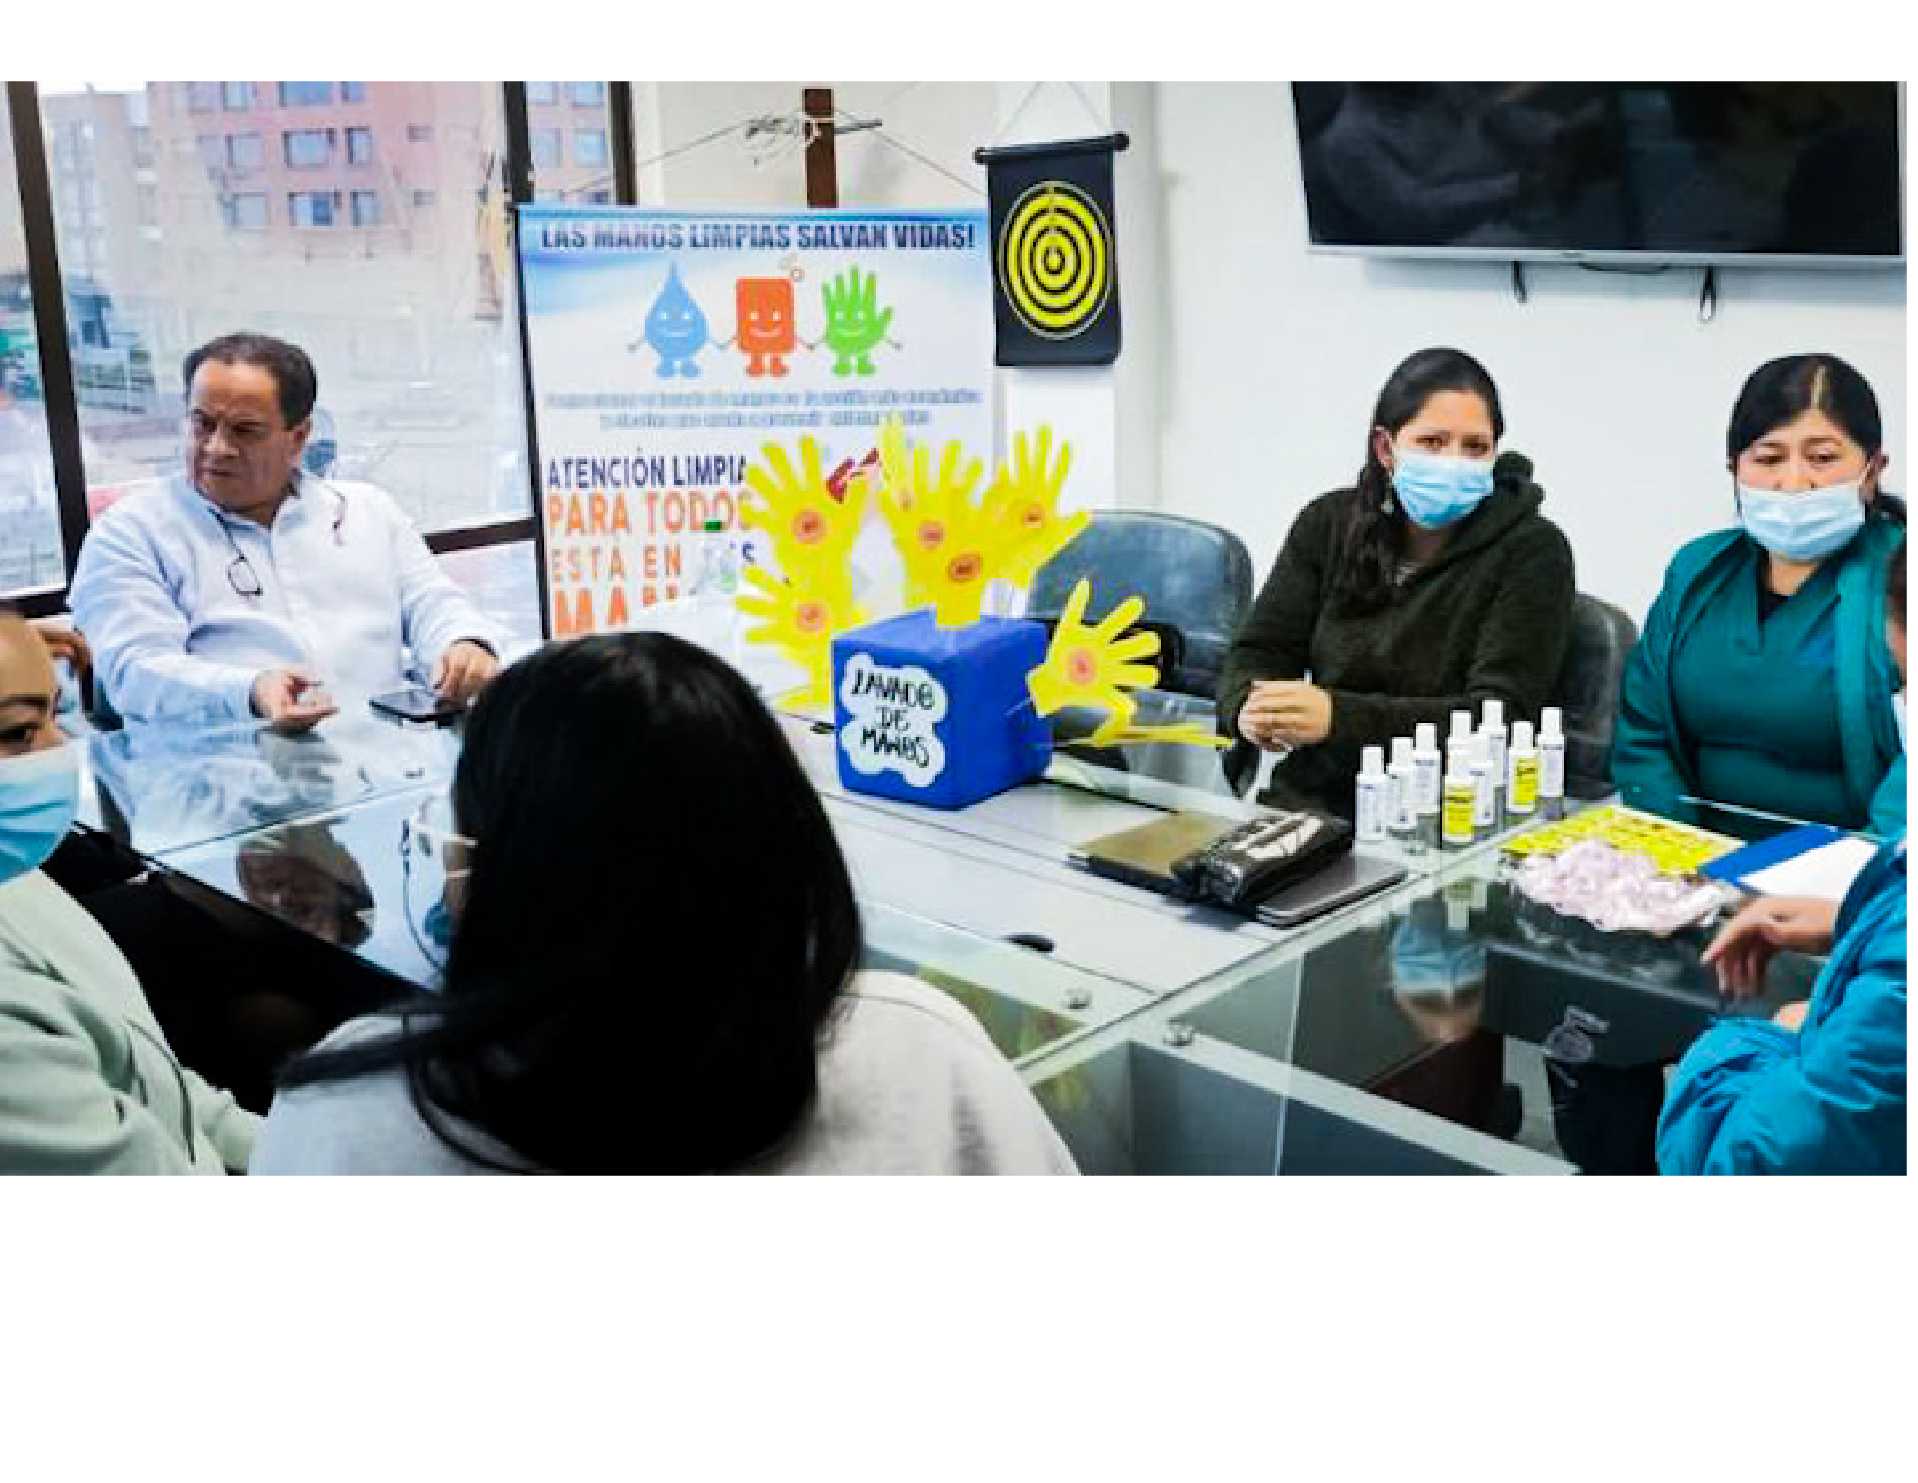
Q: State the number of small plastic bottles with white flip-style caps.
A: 9